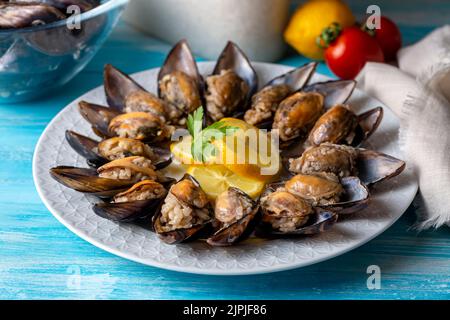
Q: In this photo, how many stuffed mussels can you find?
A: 15